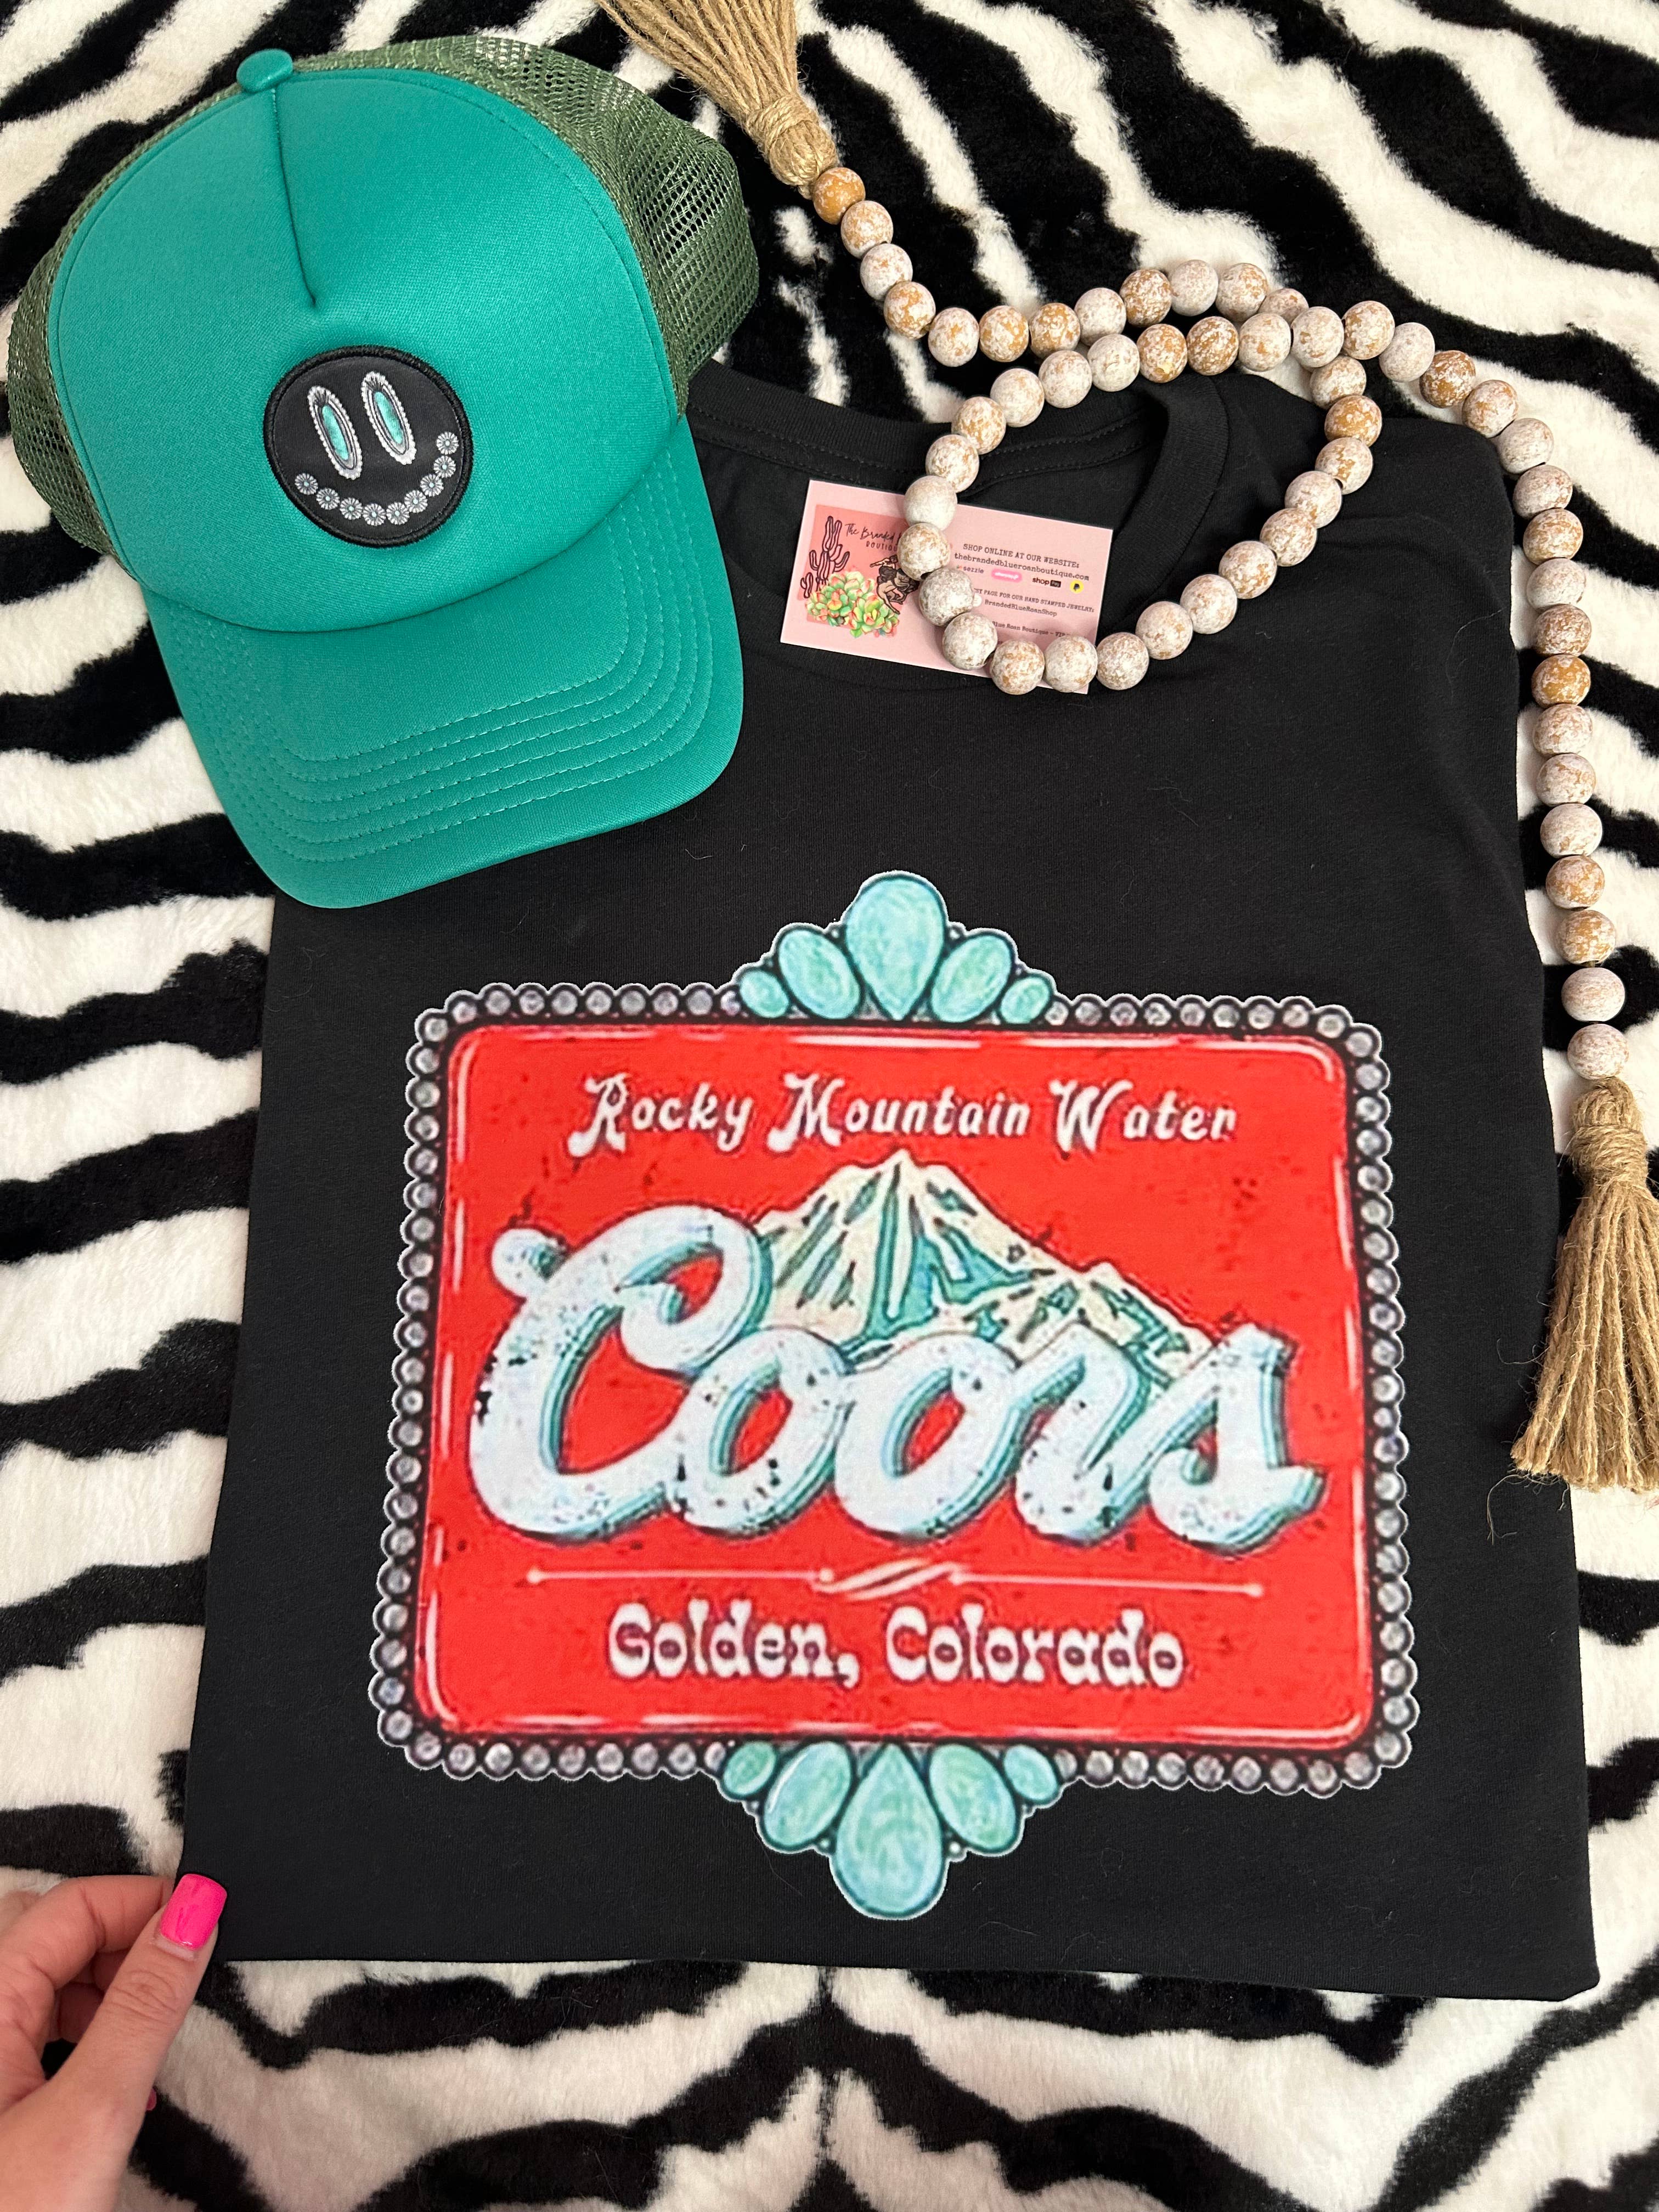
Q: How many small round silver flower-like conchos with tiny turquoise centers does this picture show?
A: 9